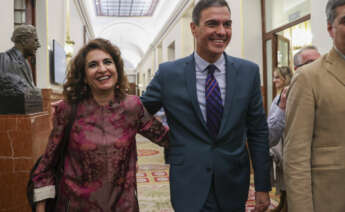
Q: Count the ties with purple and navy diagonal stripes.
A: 1